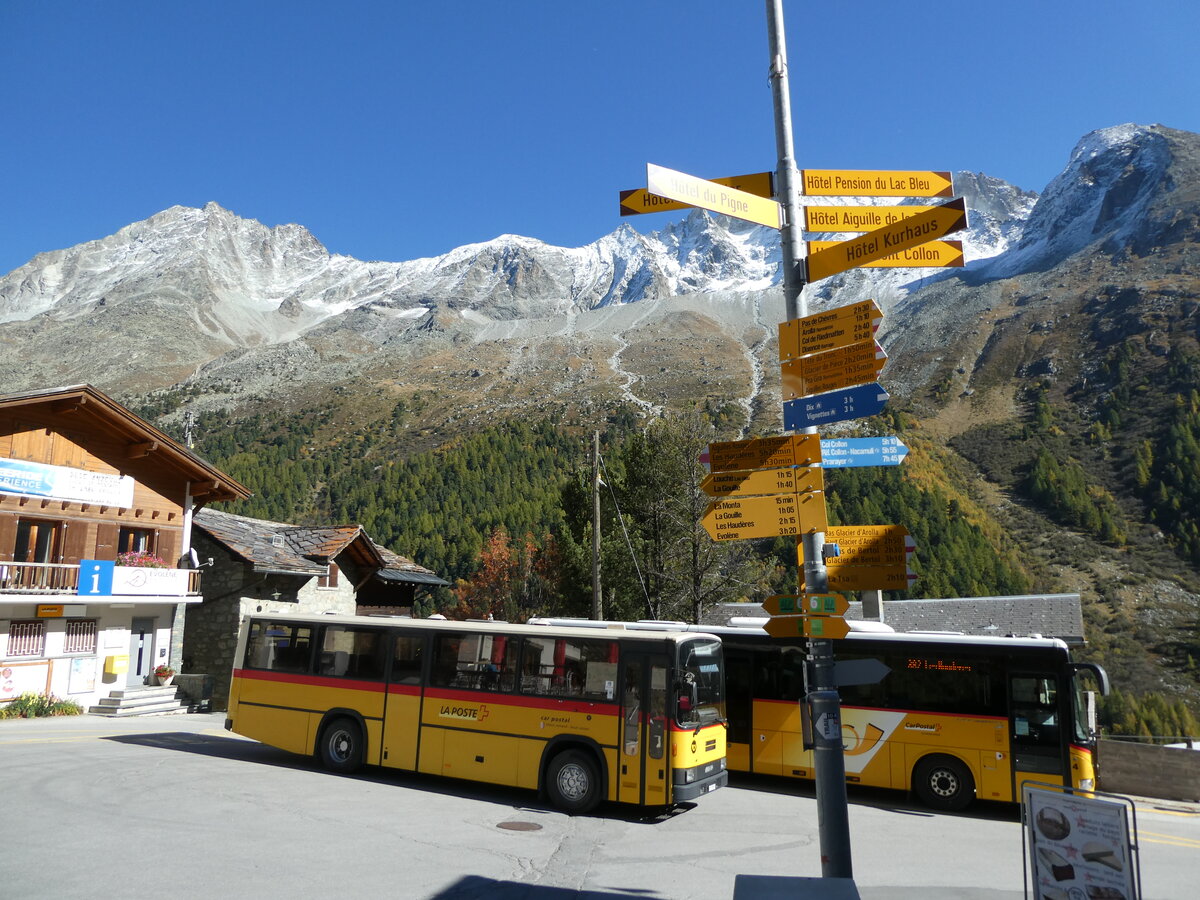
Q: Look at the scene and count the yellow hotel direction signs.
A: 6